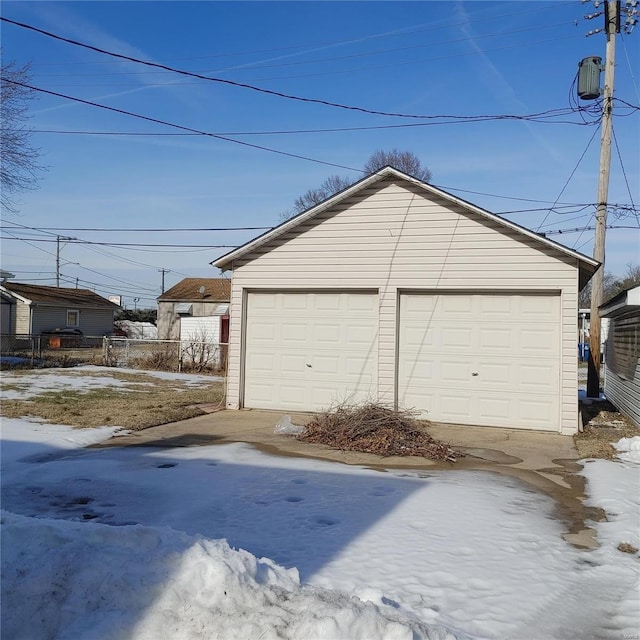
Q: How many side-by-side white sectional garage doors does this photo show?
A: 2